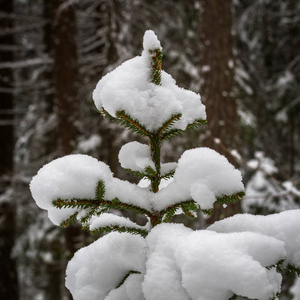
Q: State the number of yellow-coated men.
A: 0